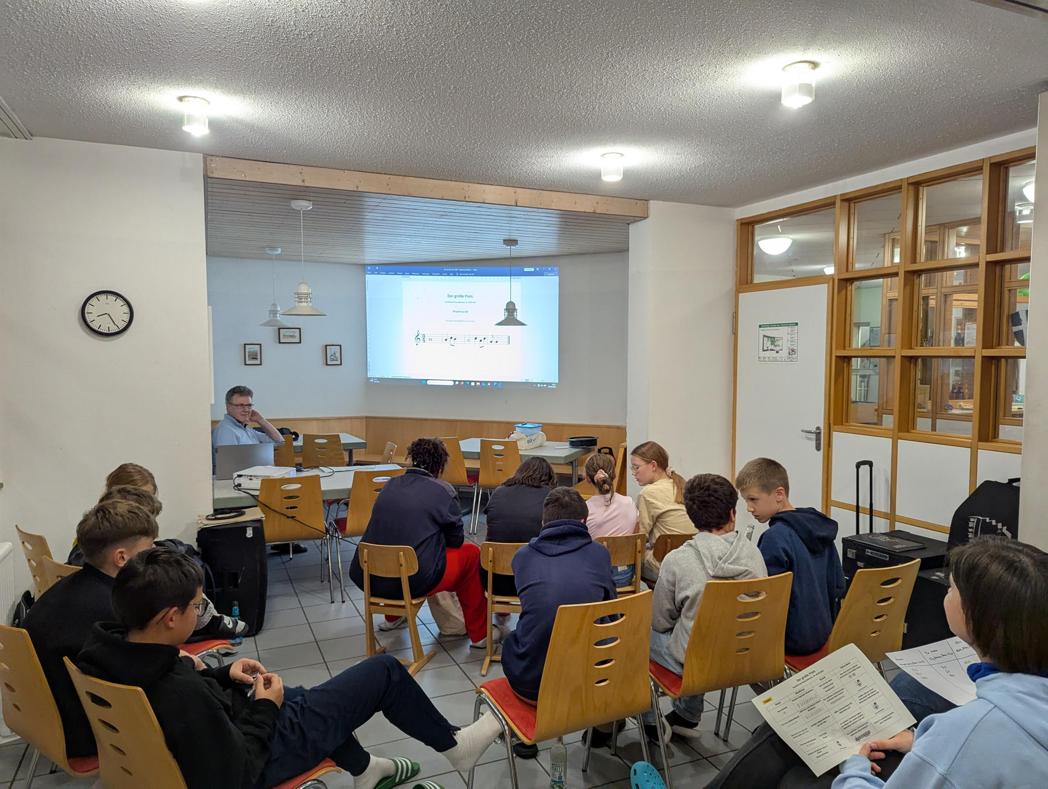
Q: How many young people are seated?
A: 12